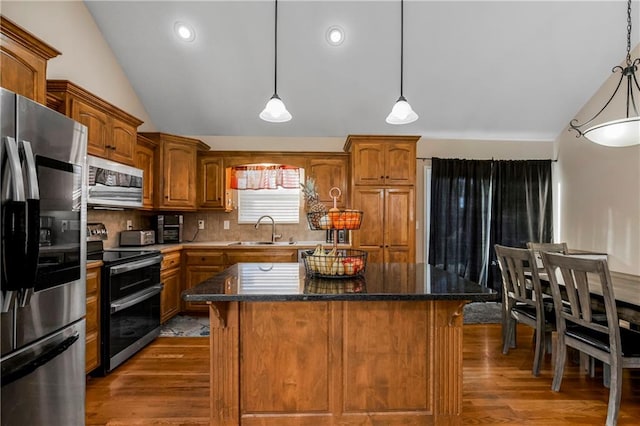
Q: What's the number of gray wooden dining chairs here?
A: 3